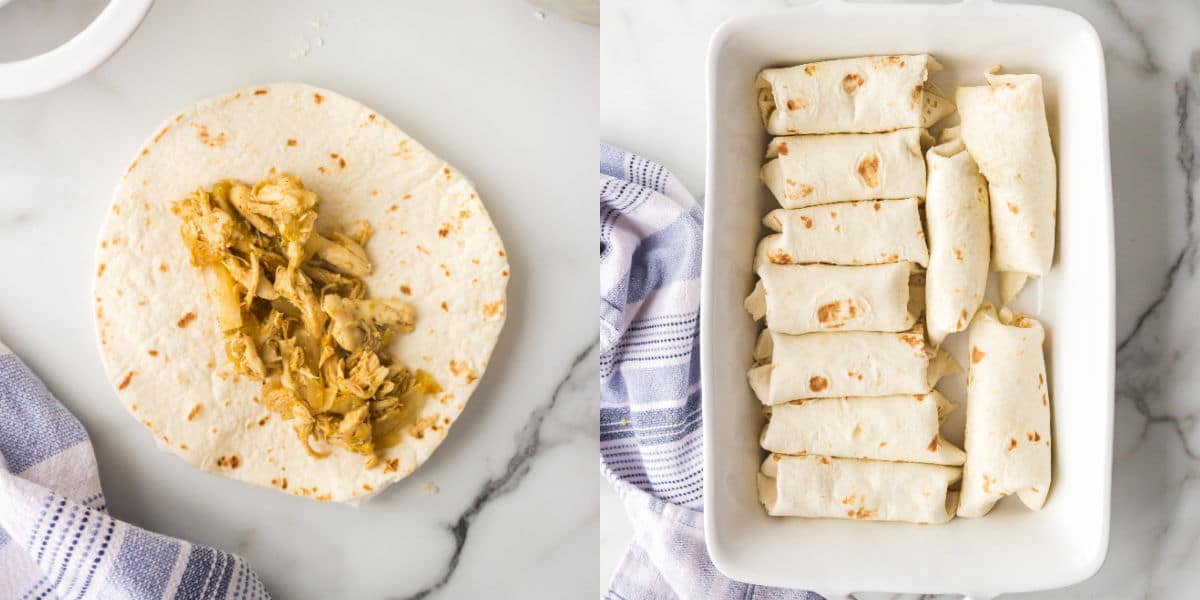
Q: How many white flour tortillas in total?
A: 11